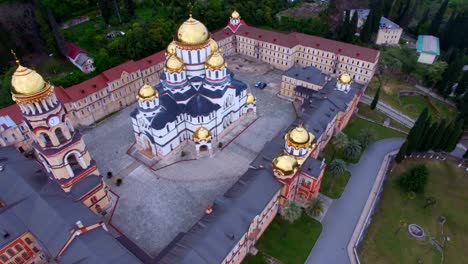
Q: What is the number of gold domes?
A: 13